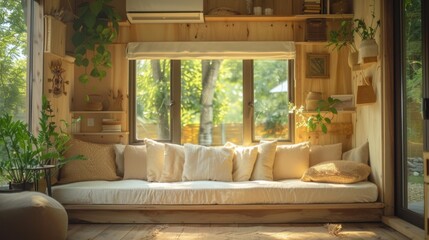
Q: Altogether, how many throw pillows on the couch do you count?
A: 12